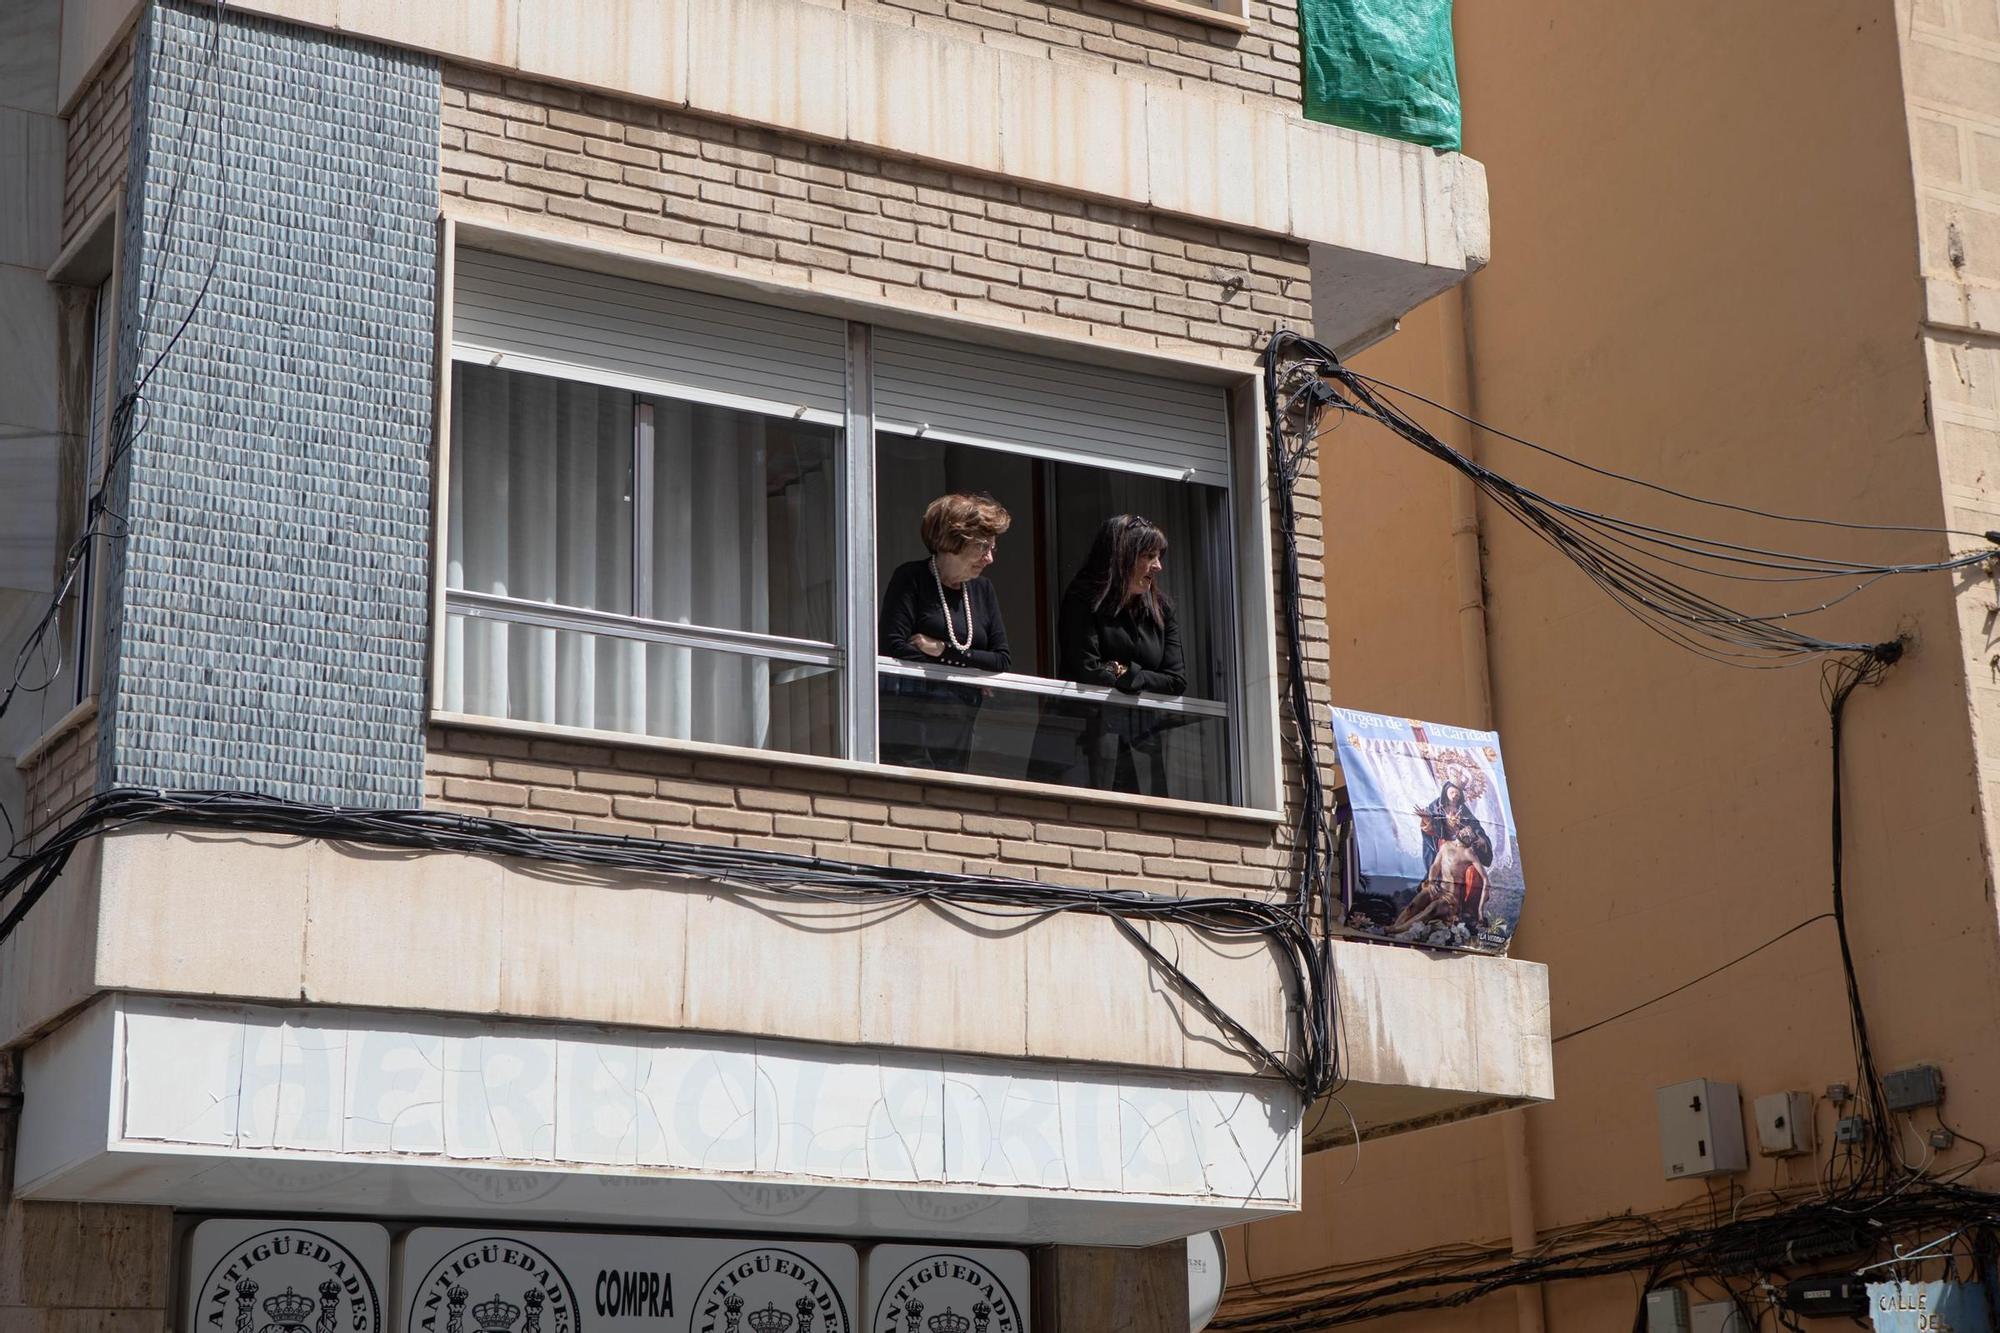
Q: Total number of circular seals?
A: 4